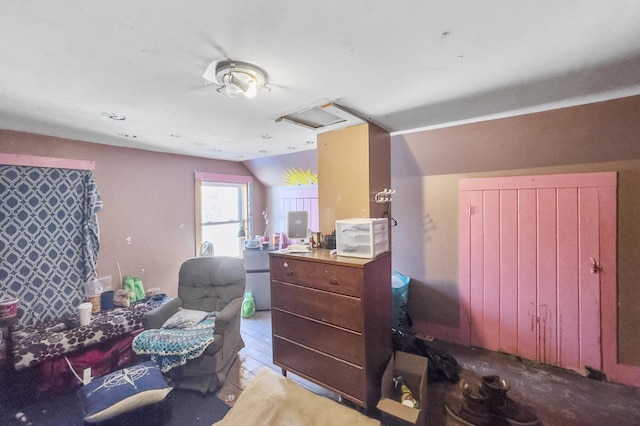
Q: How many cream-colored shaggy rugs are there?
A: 1